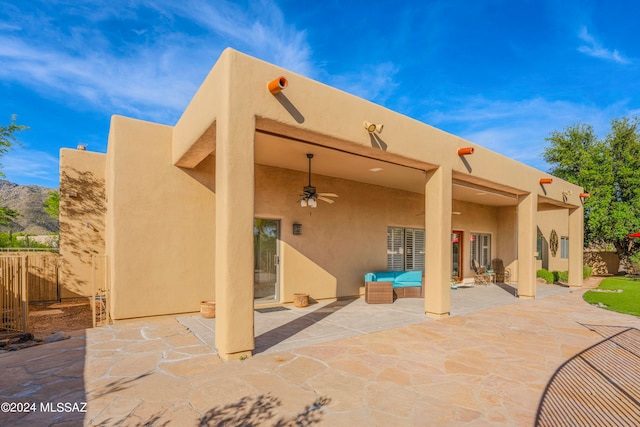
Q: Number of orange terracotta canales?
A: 4